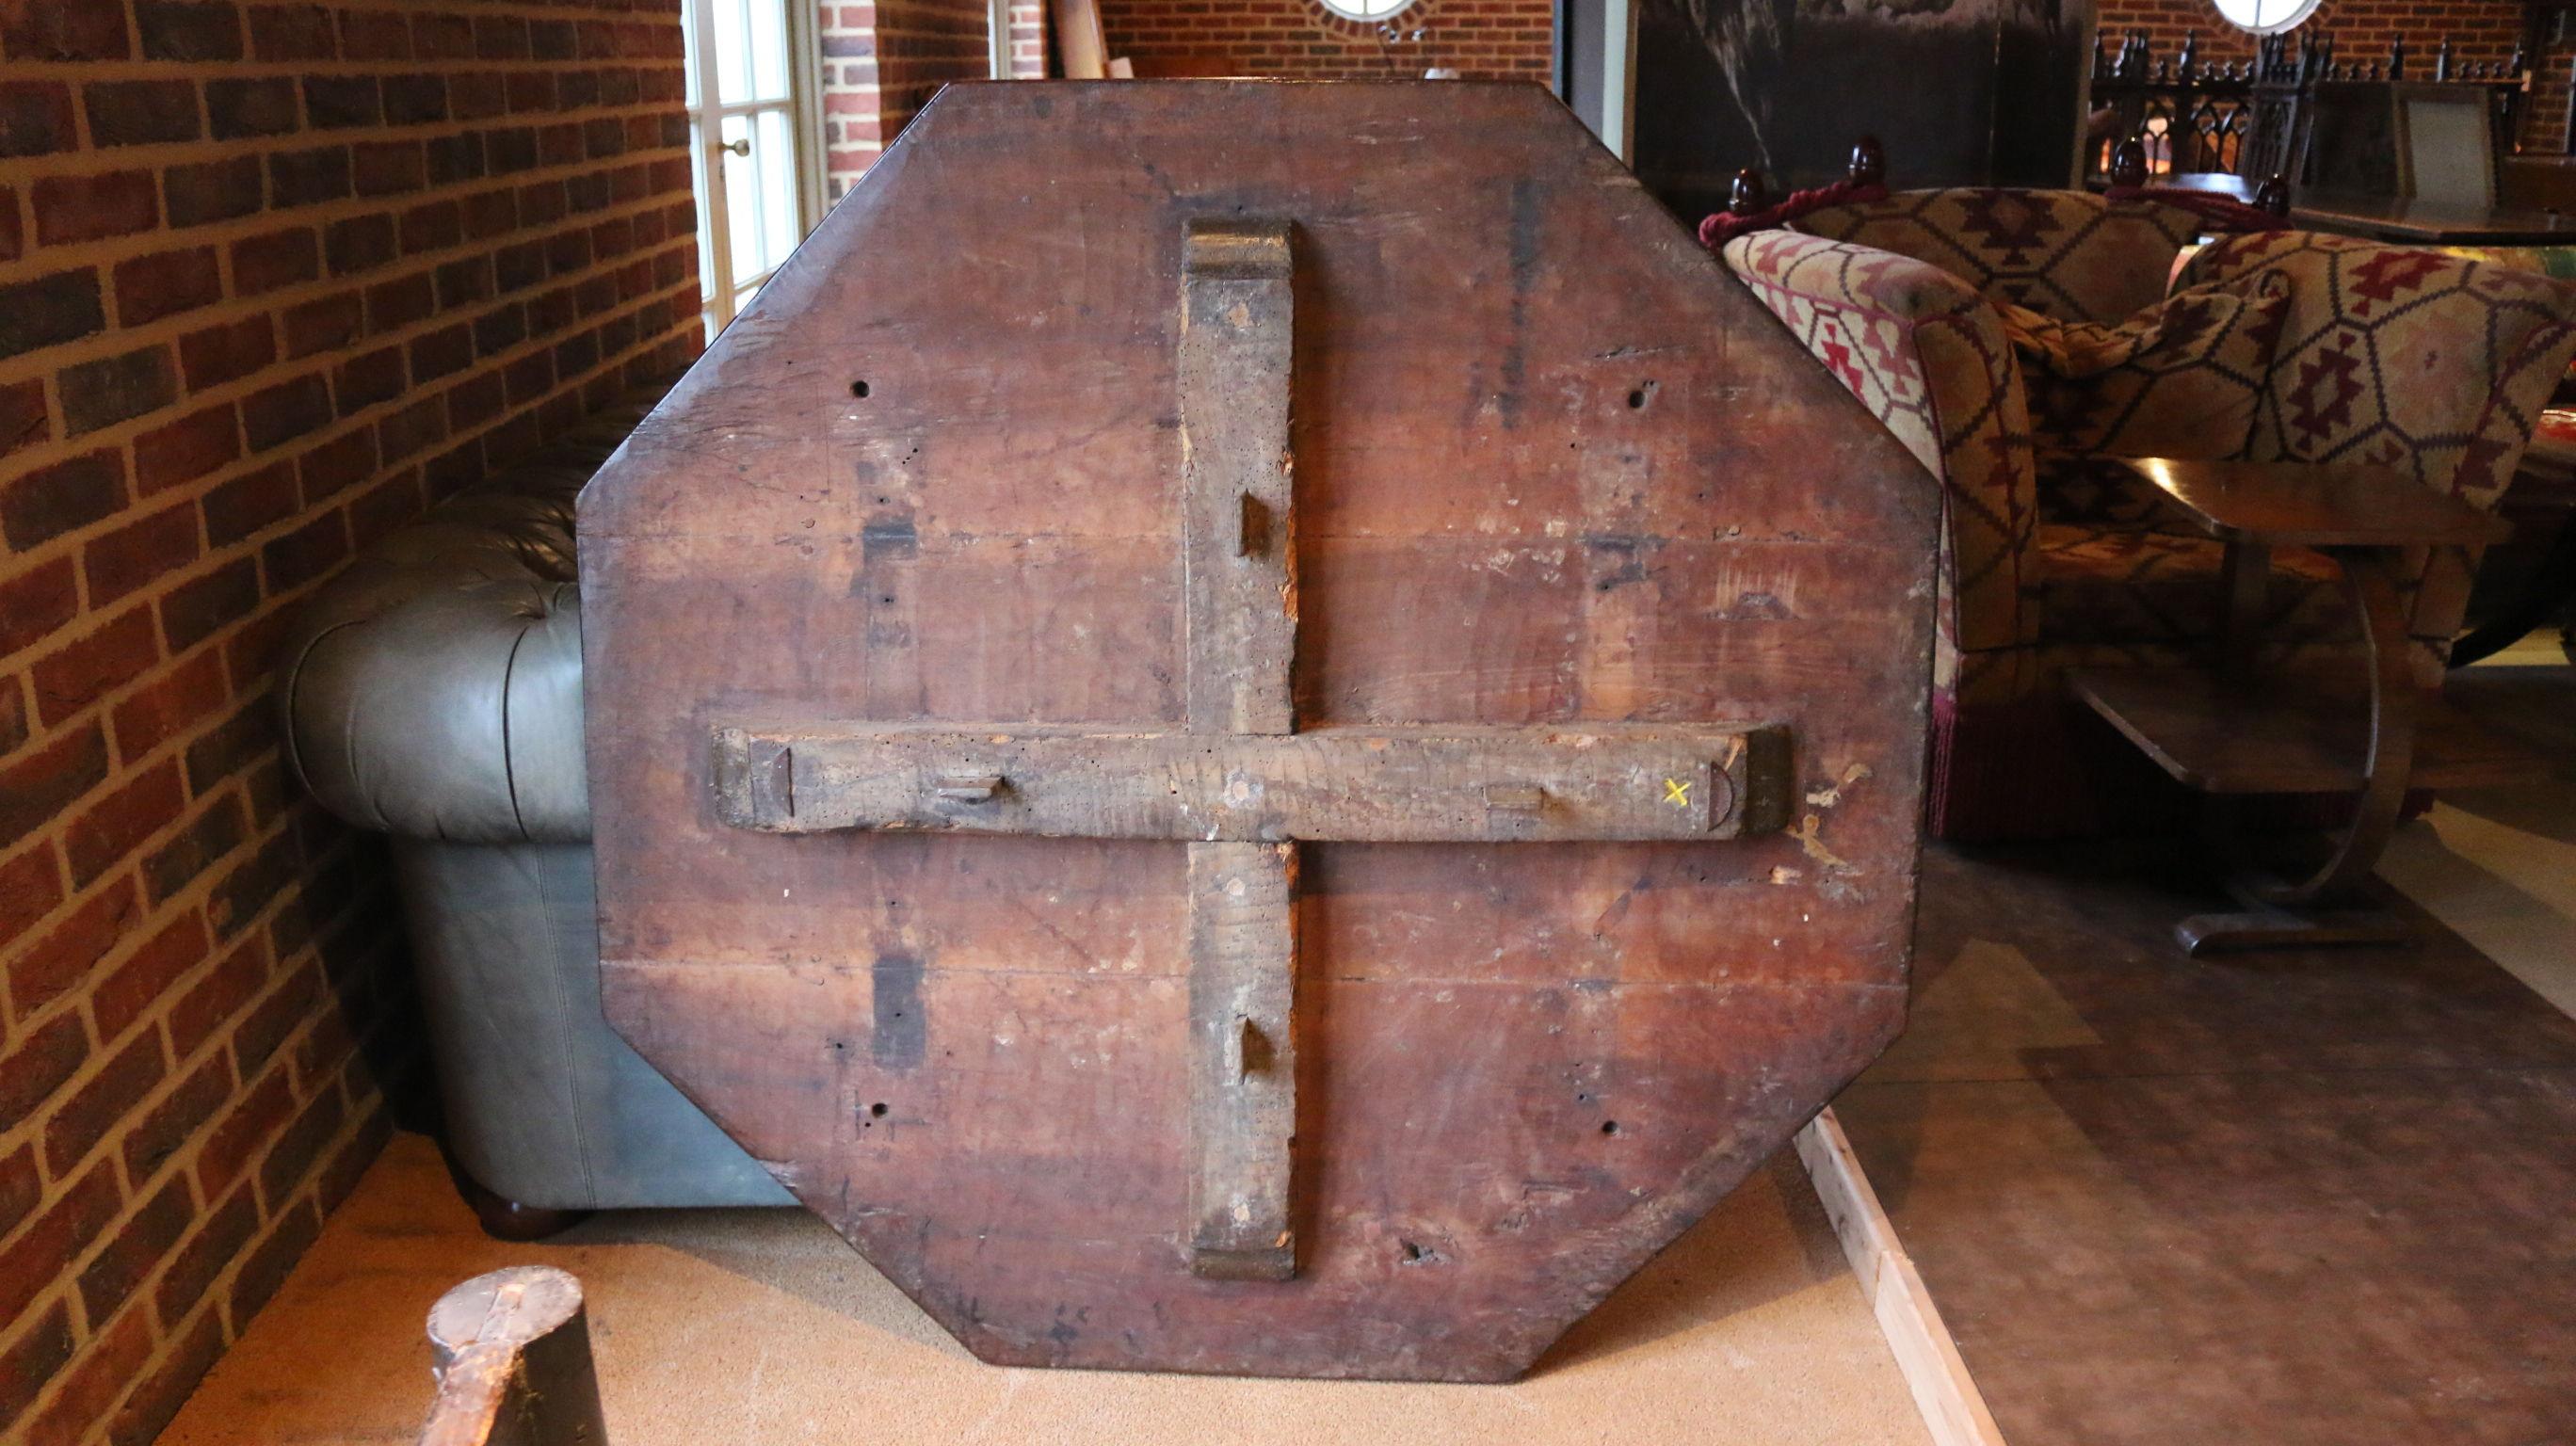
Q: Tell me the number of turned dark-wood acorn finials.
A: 4